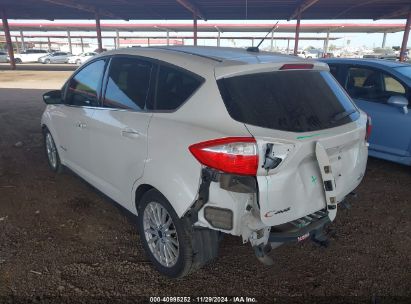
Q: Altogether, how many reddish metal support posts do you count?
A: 5